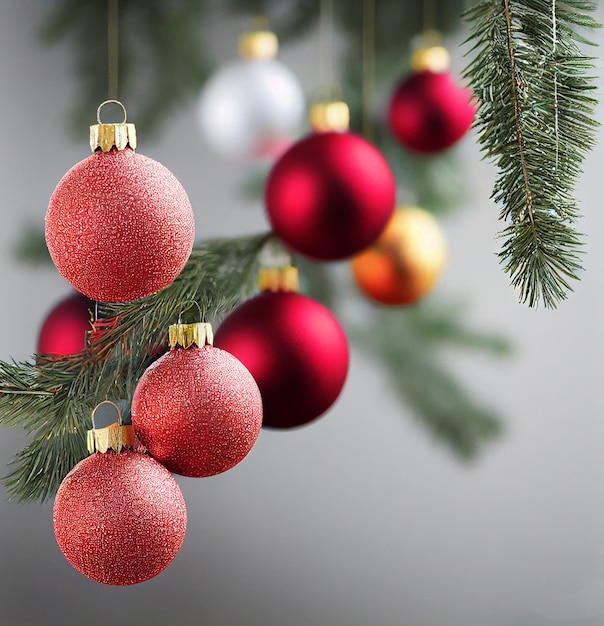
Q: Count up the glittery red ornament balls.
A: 3